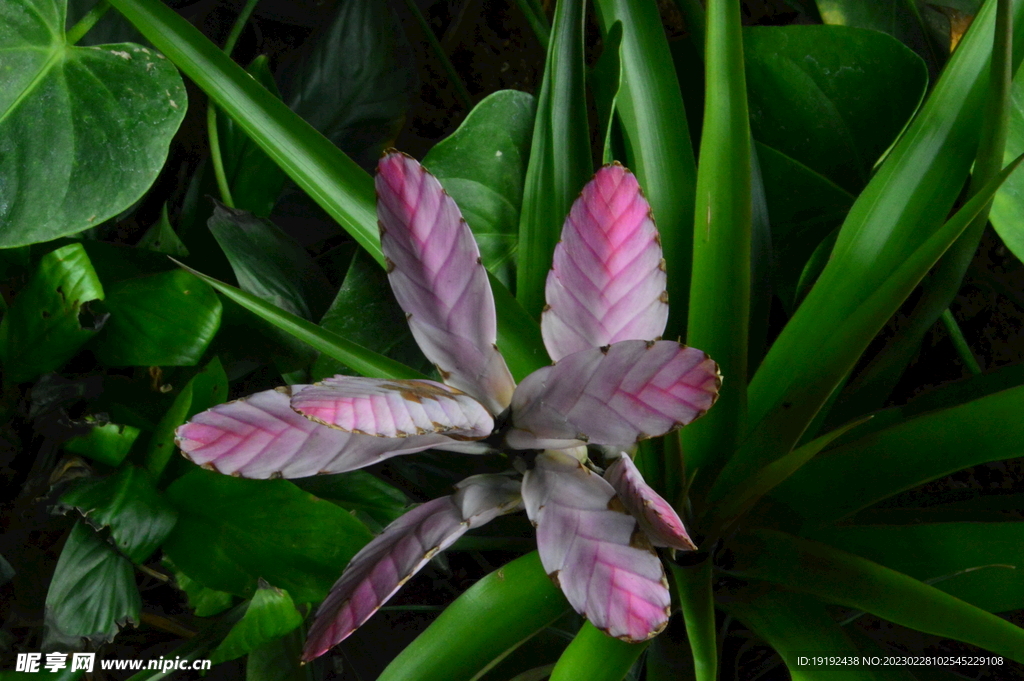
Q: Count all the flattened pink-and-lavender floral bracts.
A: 8